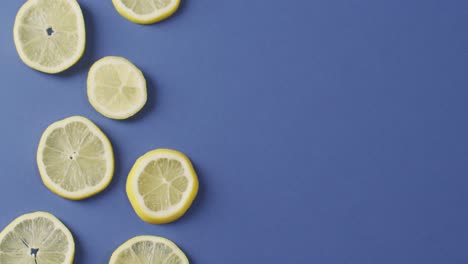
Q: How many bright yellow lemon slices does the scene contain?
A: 7